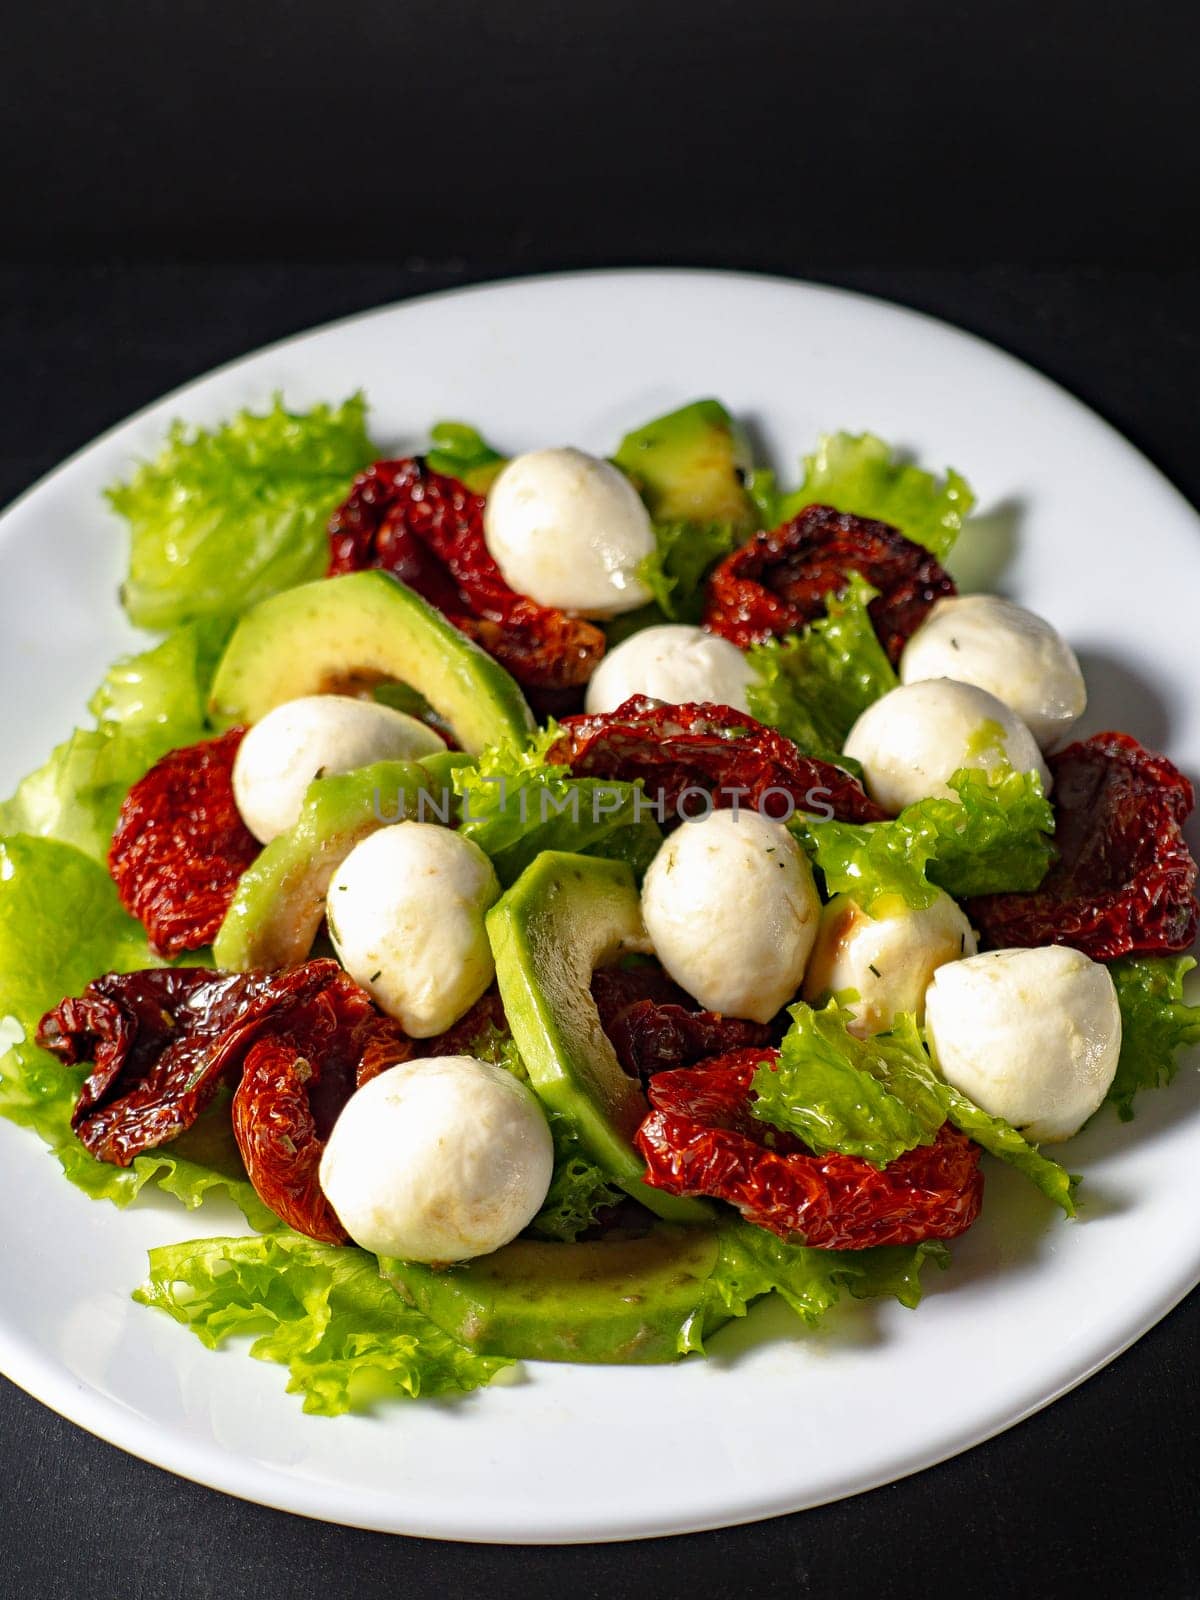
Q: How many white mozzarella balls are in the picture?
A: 10